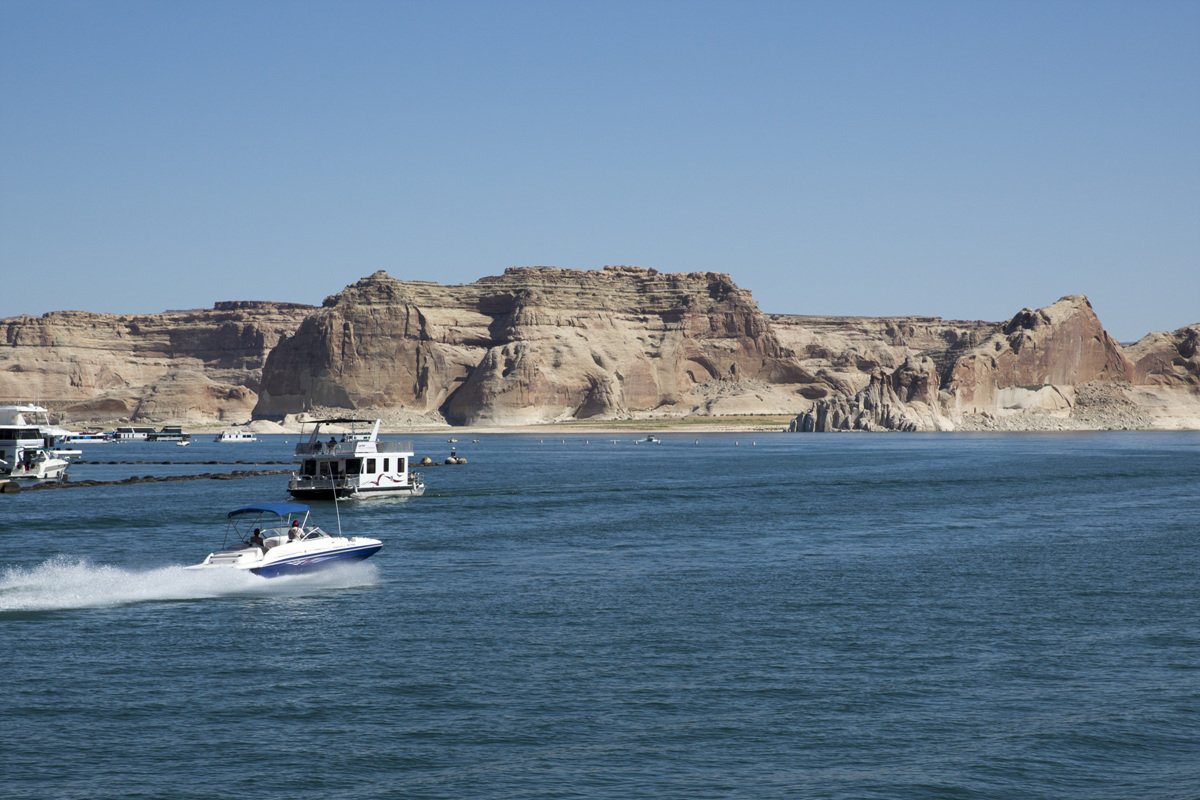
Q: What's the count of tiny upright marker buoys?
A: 9